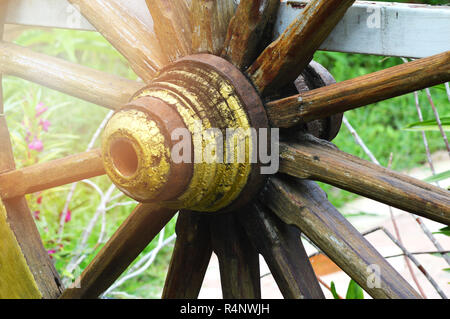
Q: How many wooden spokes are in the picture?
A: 14